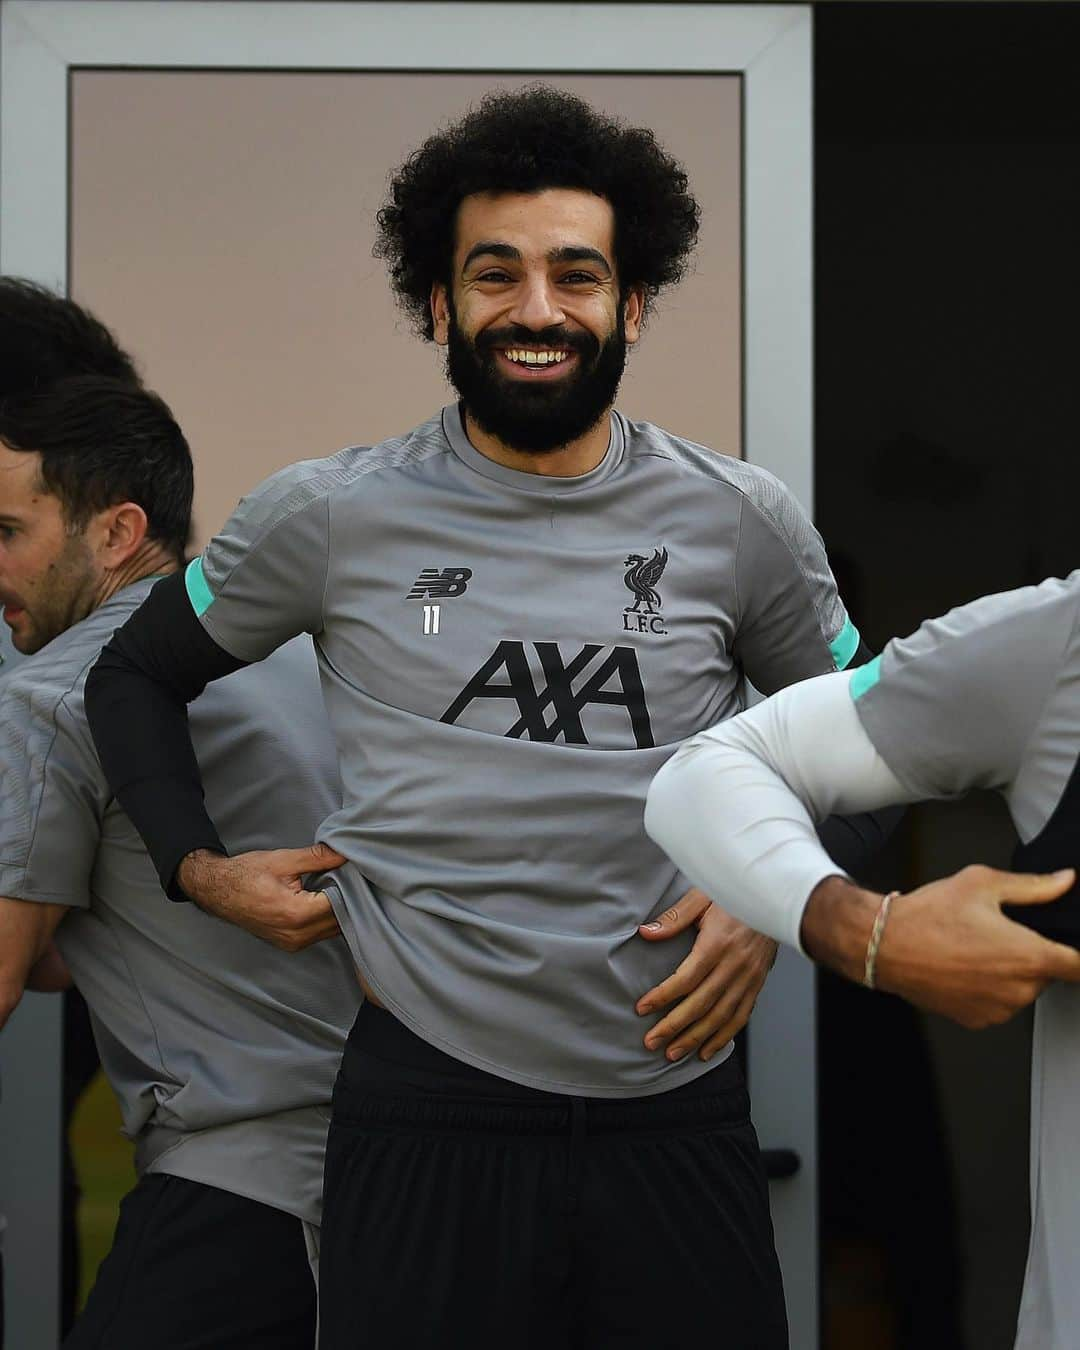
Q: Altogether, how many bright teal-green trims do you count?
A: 3